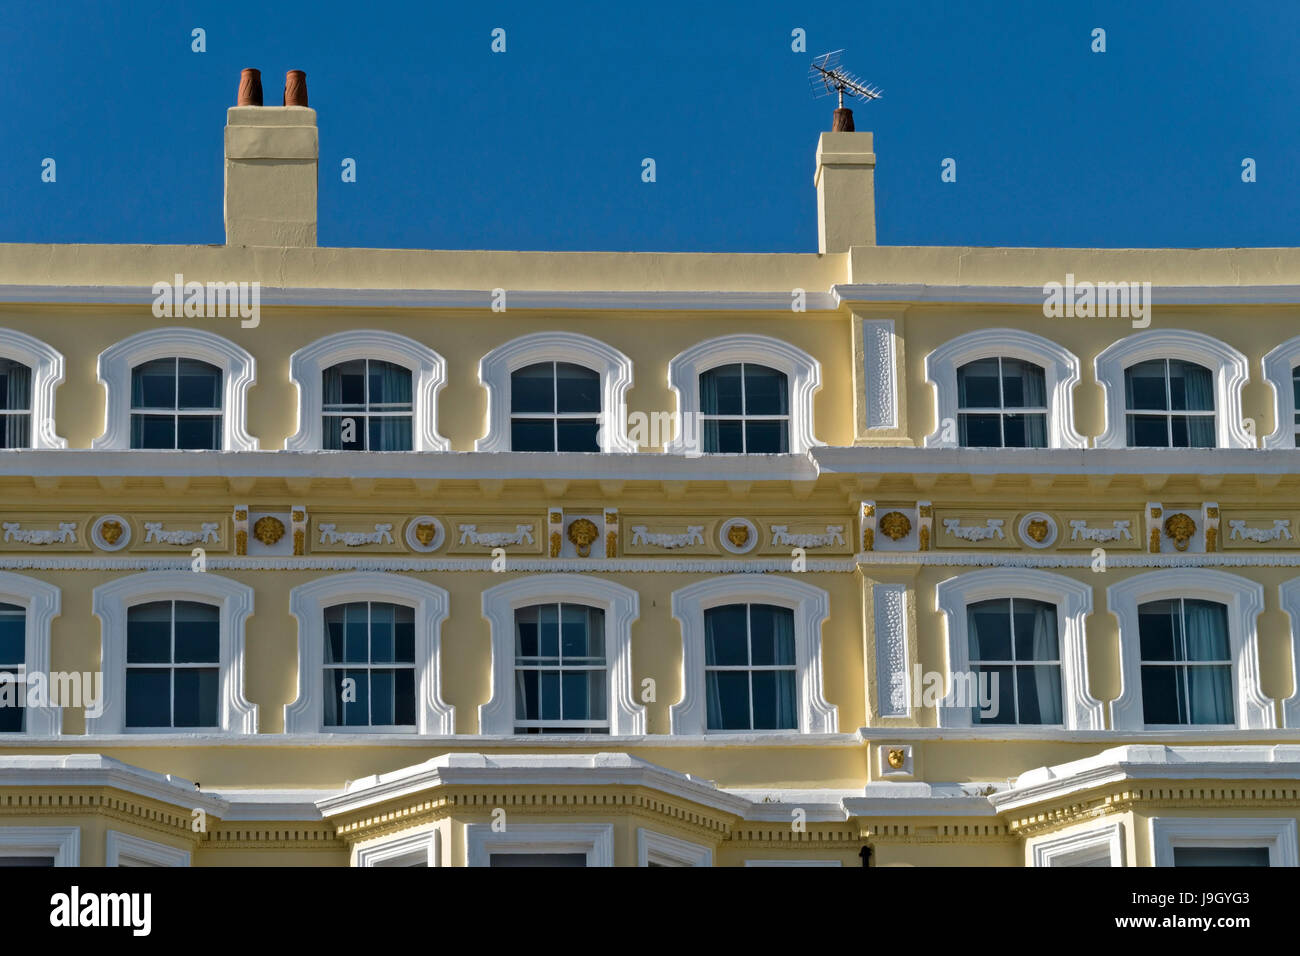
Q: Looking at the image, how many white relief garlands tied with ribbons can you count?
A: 9